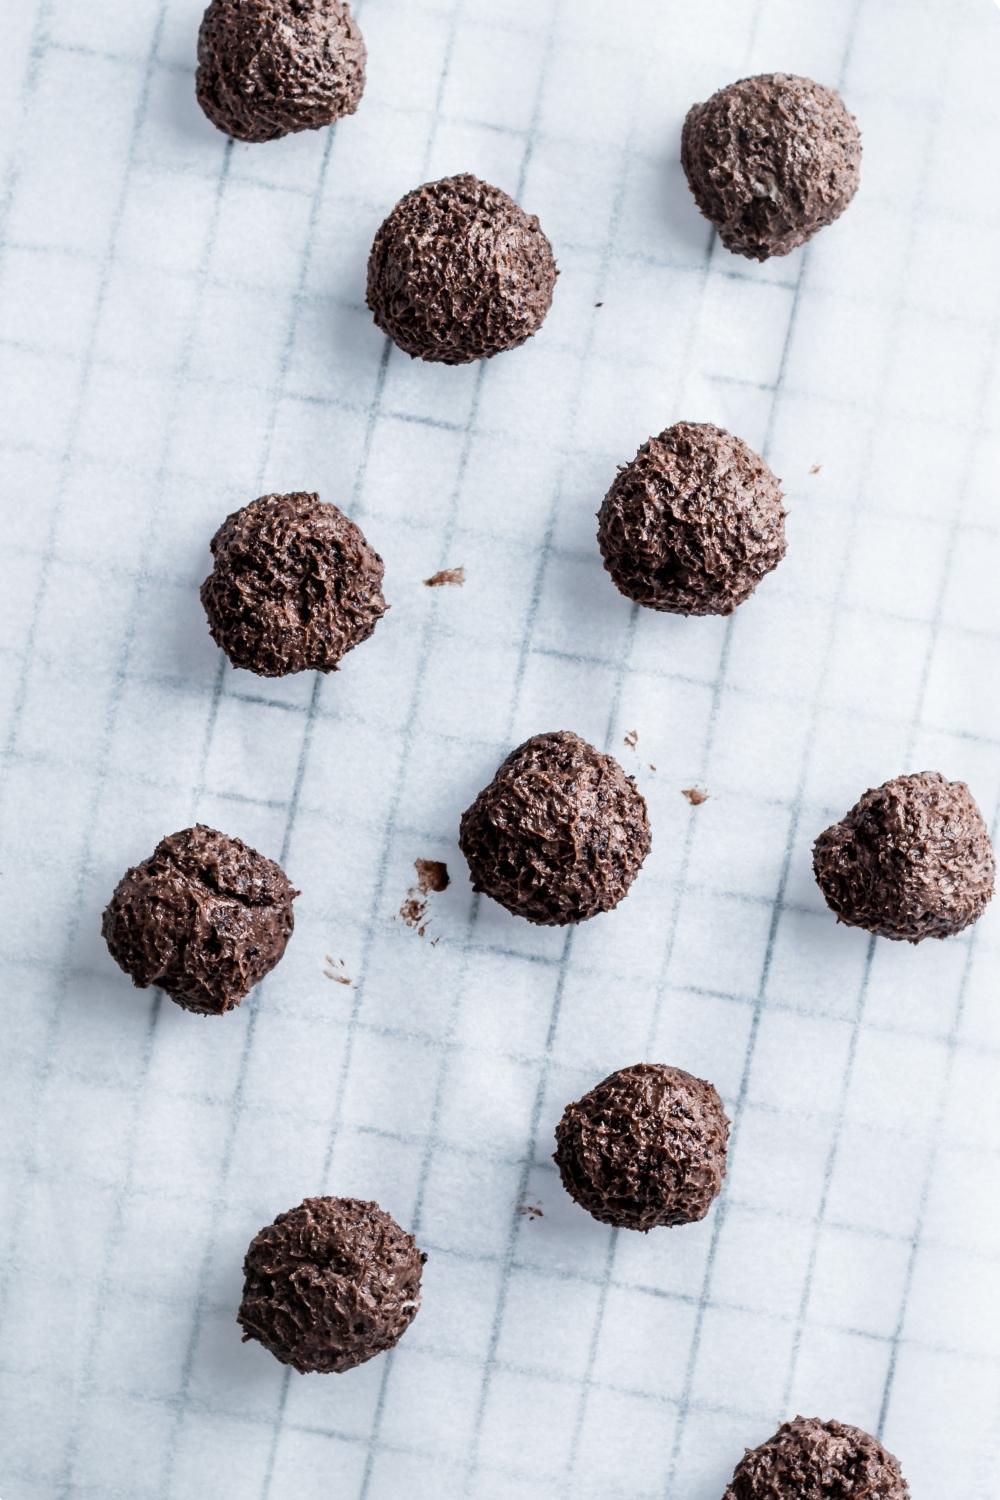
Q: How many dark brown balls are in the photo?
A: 11